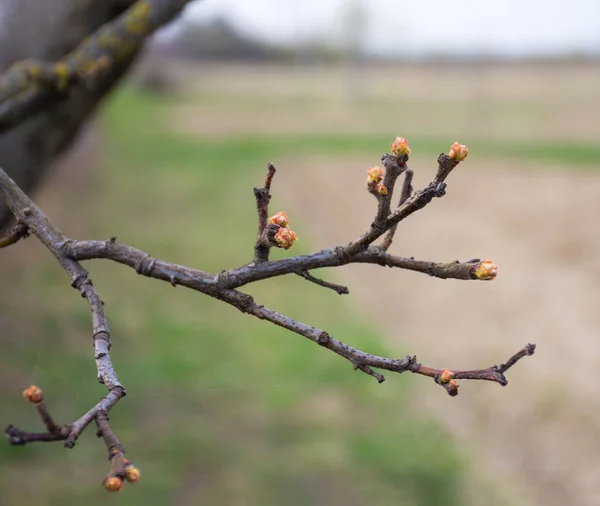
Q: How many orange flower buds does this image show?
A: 12